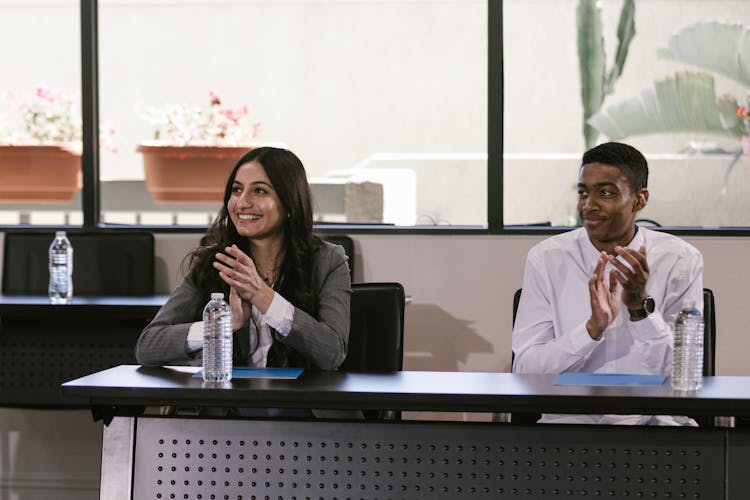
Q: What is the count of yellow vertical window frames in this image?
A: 0